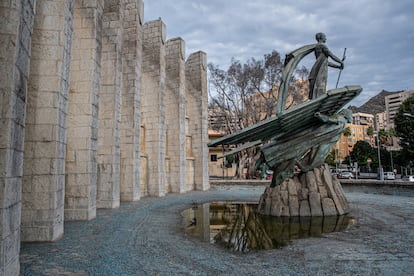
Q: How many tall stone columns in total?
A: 8